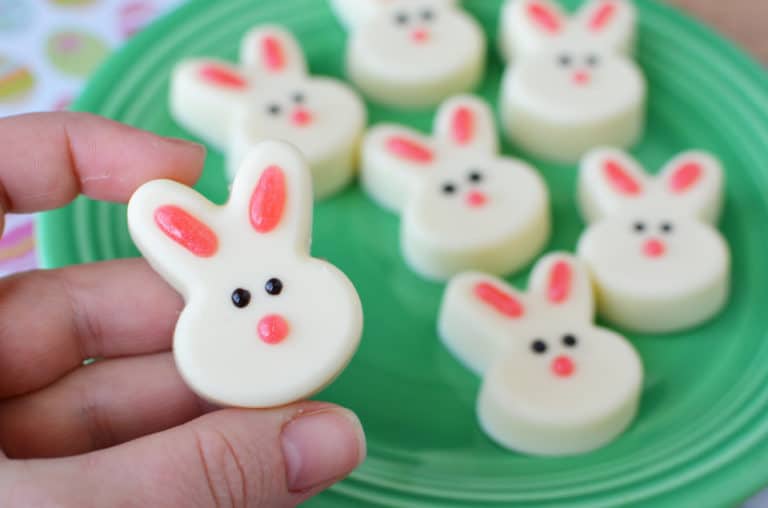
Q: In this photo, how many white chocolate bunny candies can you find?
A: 7